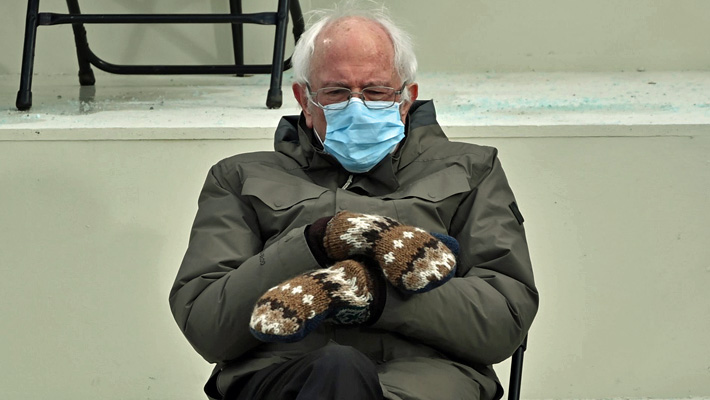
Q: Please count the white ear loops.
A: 2